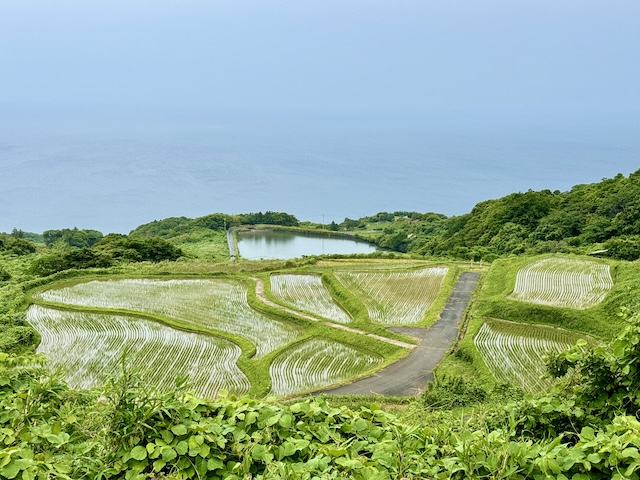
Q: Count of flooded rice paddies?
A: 7